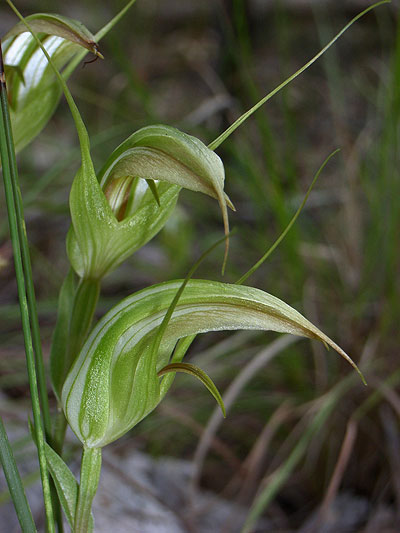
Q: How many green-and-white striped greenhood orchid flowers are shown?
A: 3